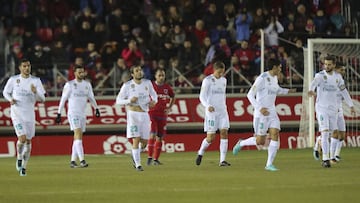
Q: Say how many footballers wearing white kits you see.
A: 7